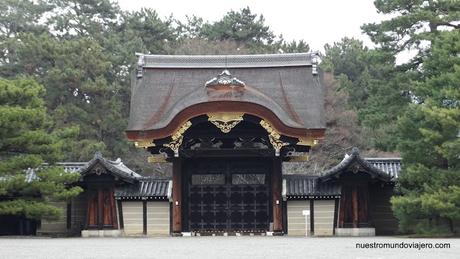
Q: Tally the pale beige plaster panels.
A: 4